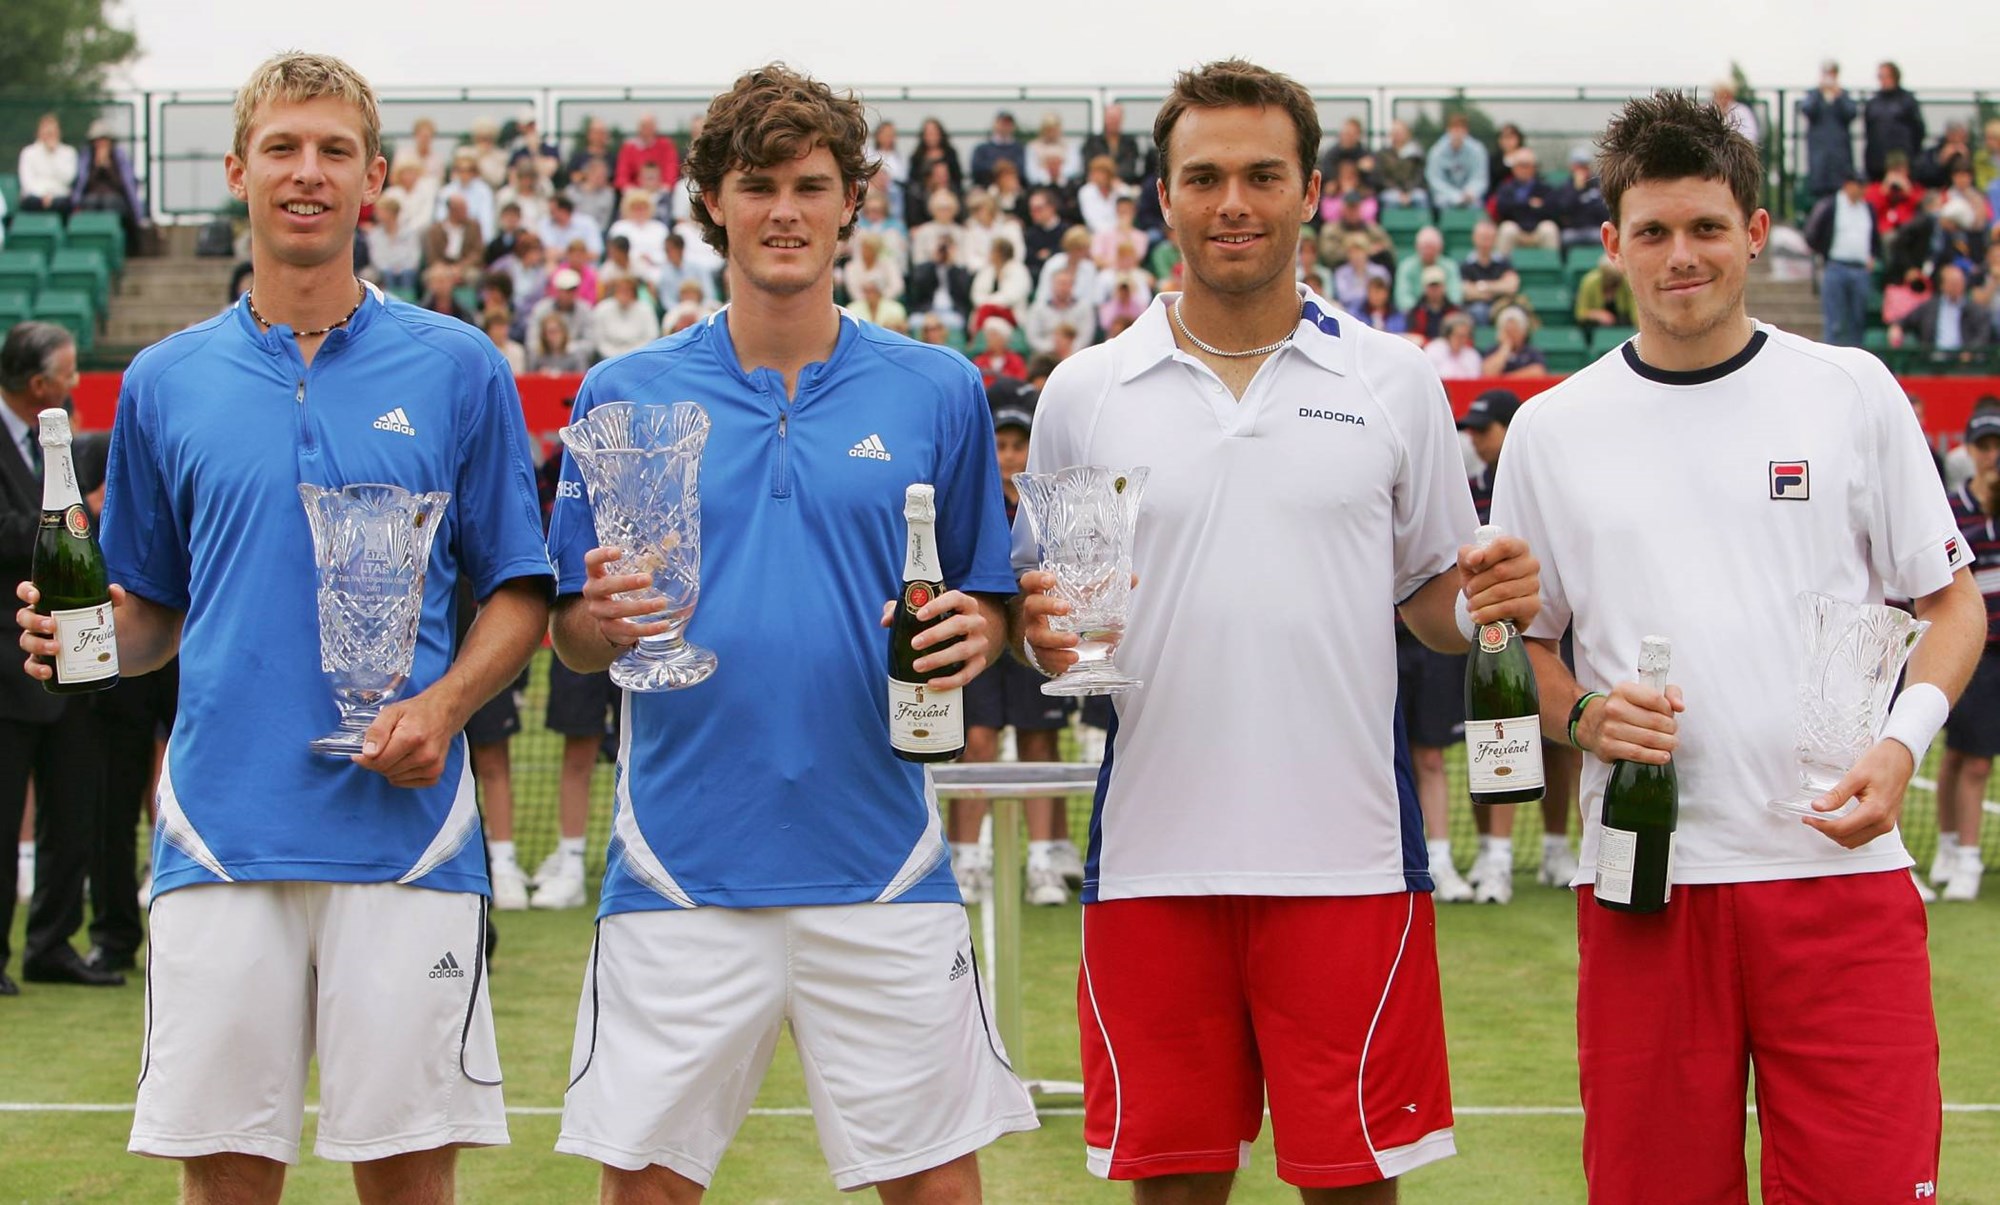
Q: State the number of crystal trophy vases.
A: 4